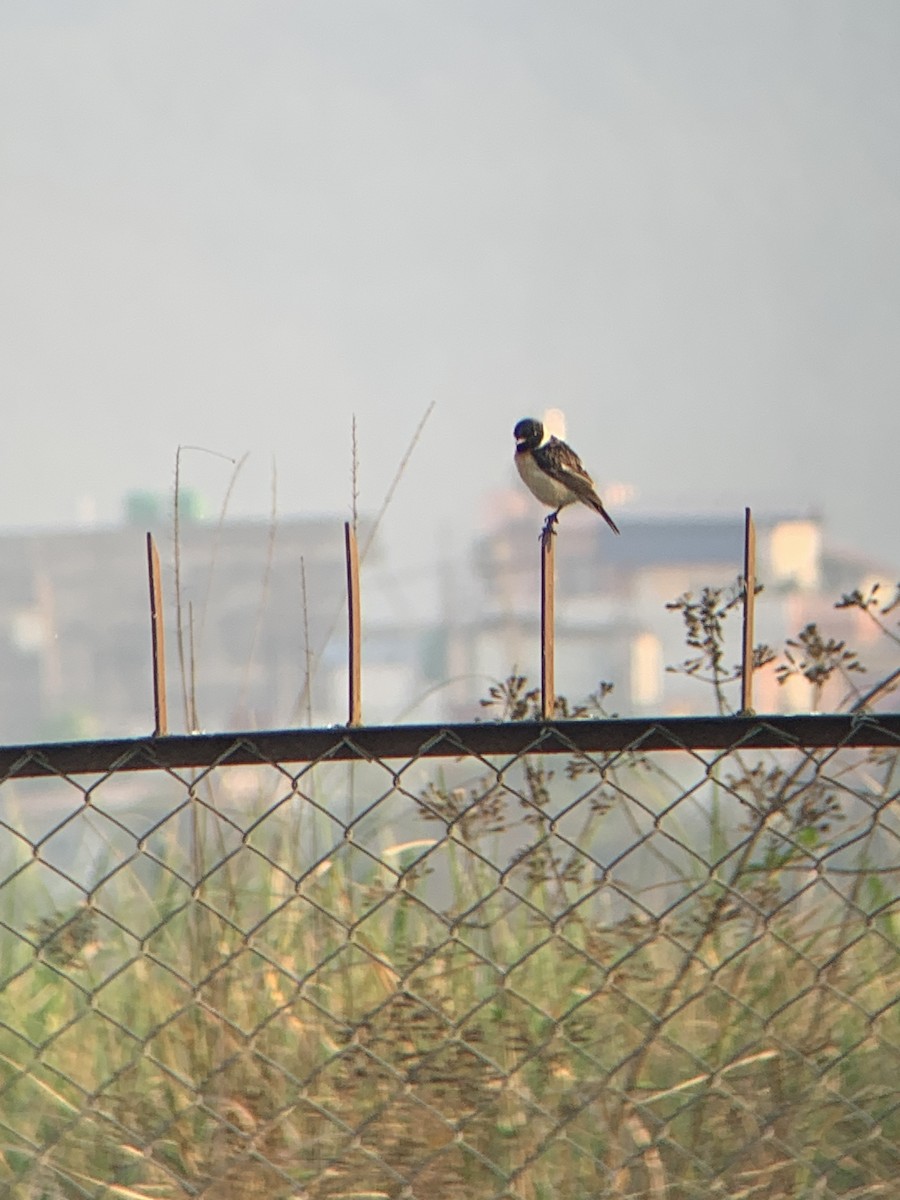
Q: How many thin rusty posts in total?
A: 4